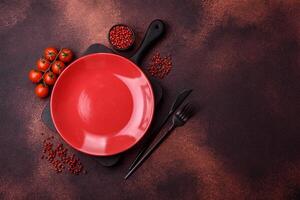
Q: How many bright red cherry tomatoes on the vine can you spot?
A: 7